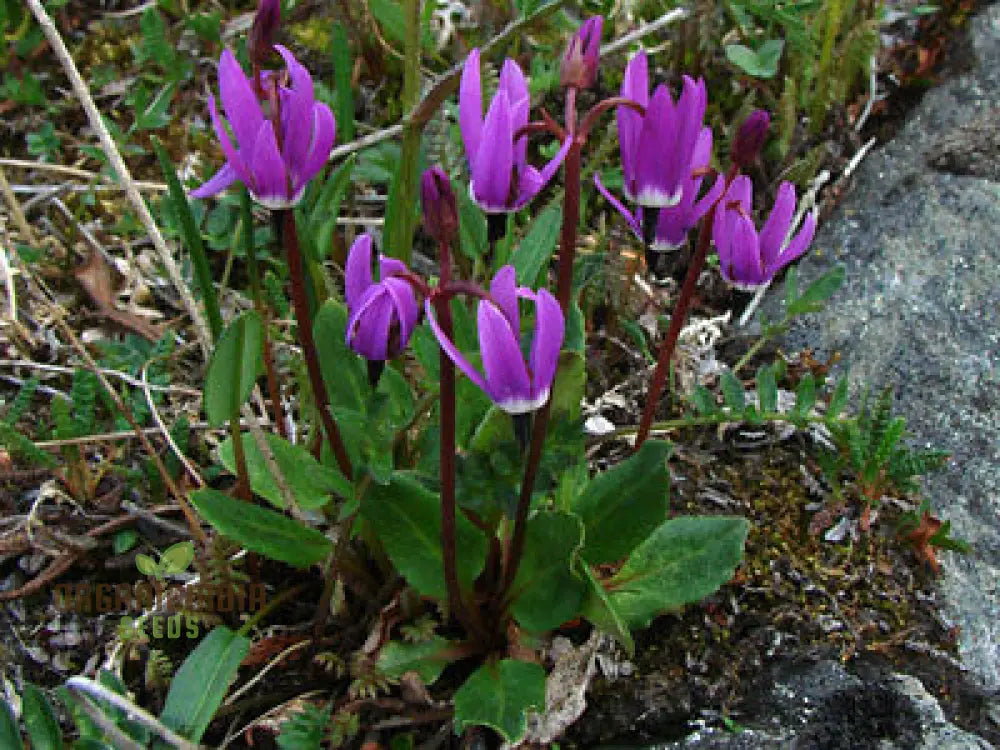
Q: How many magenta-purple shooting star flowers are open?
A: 7